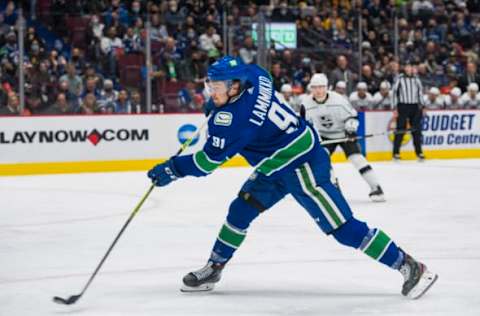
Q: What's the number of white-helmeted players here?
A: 8